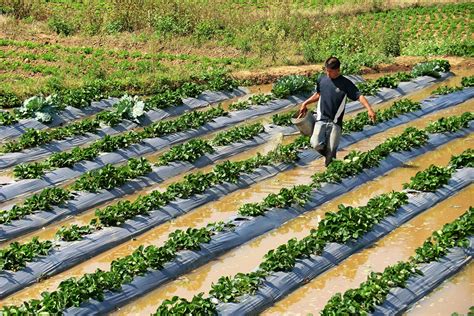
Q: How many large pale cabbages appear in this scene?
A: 2